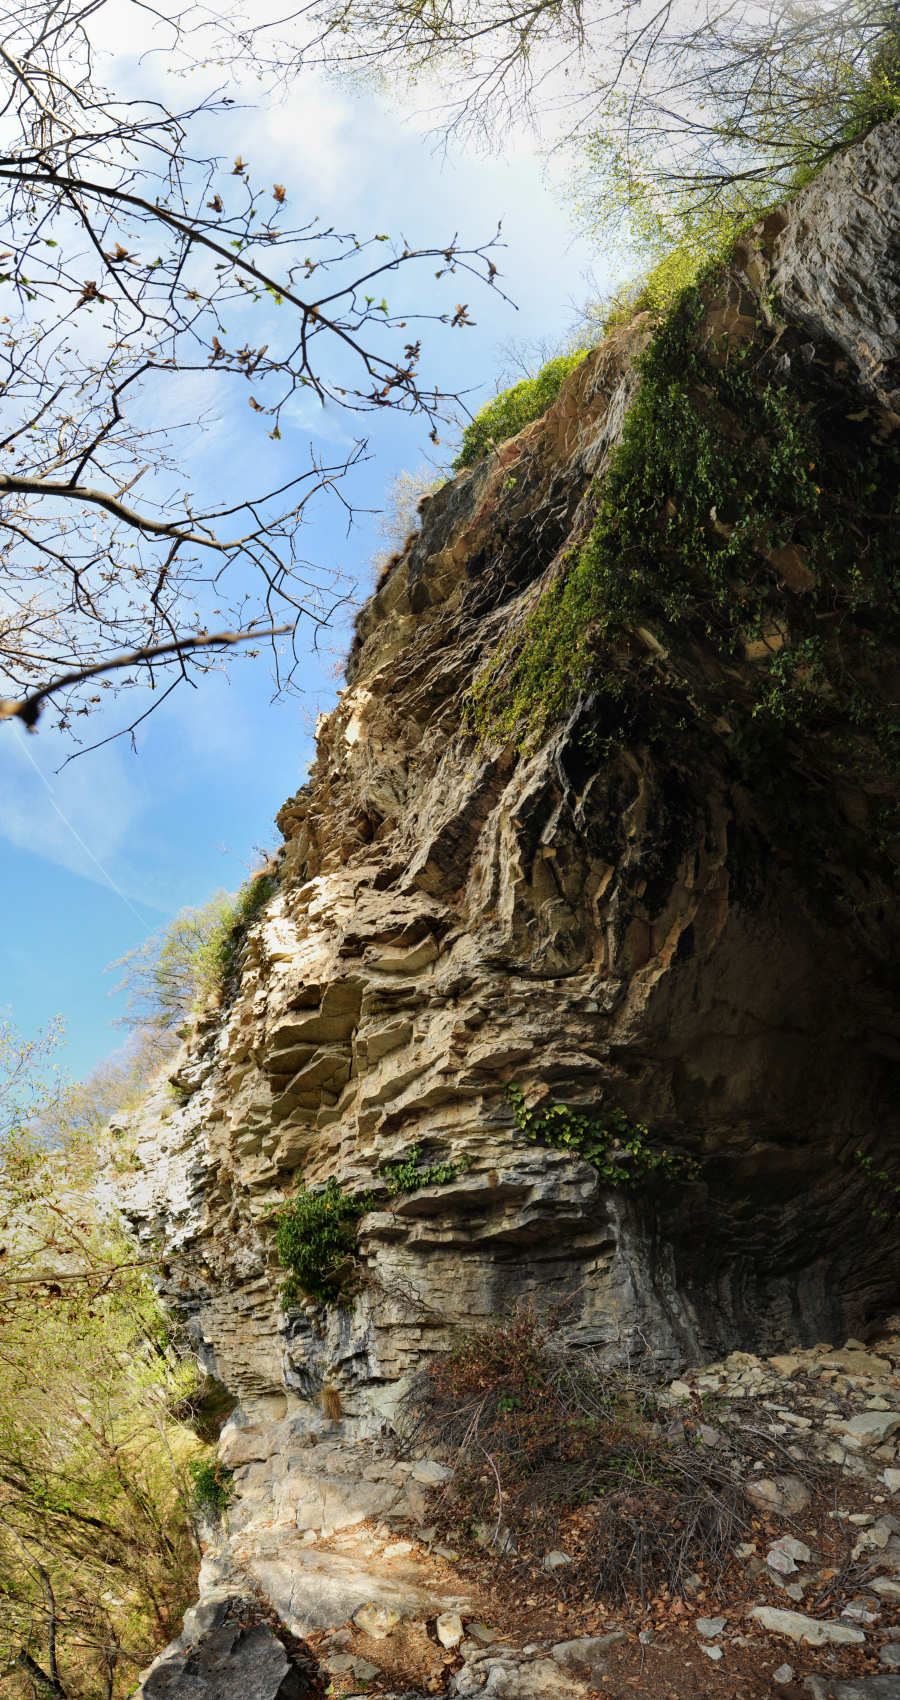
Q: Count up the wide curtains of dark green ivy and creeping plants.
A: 1